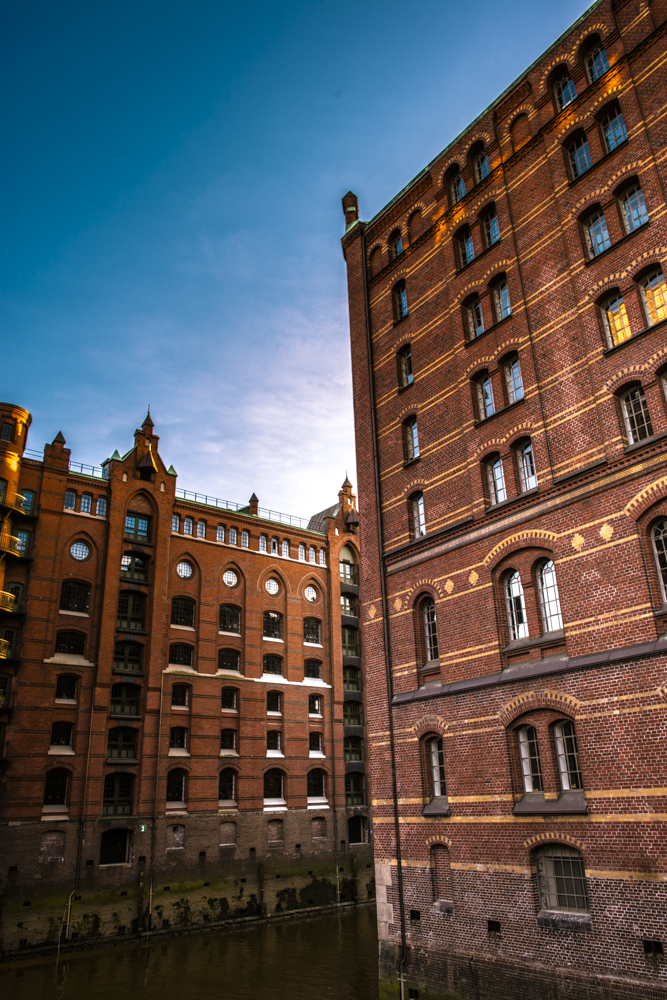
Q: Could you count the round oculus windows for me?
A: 5